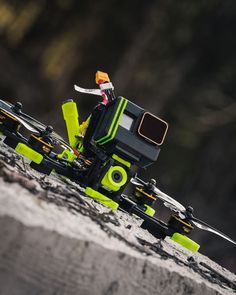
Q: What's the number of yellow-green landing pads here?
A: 4